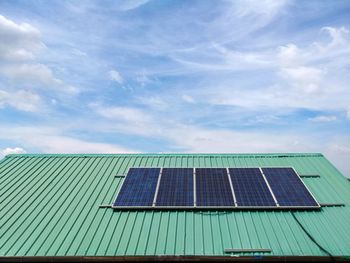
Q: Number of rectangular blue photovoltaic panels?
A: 5